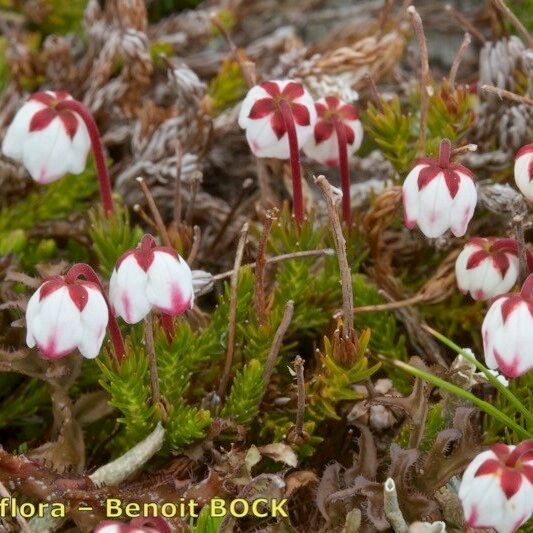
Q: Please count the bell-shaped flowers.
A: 11